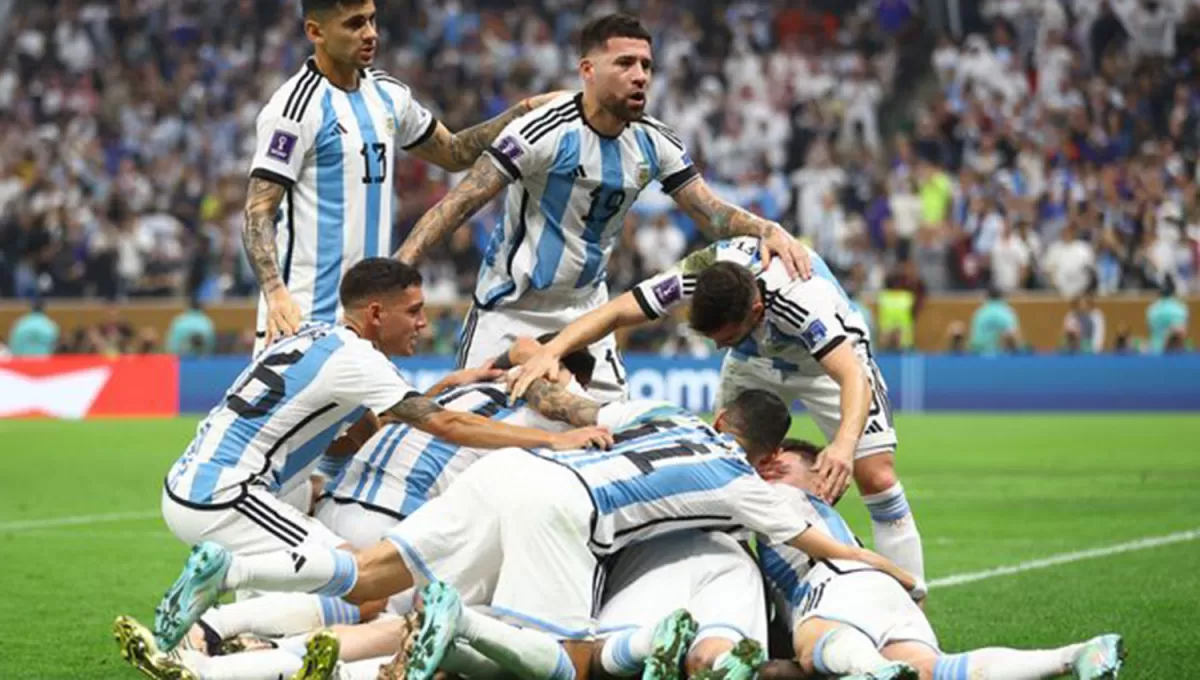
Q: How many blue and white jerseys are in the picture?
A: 7